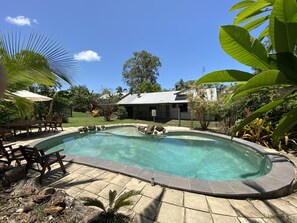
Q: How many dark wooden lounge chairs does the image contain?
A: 2